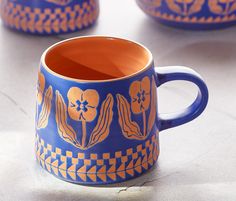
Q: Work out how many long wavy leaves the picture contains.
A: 5